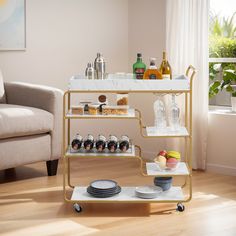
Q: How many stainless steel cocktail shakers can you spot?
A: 2